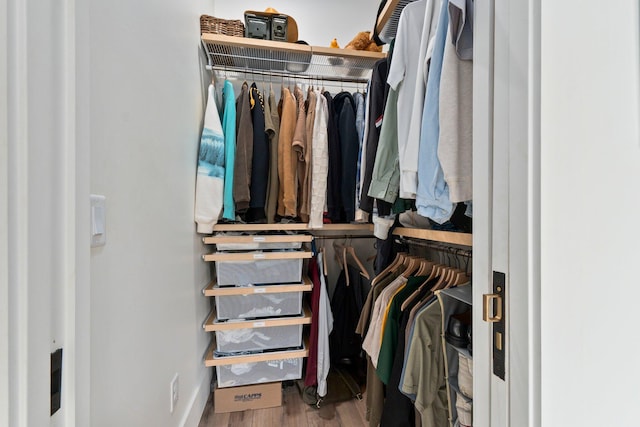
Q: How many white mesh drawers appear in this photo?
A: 5